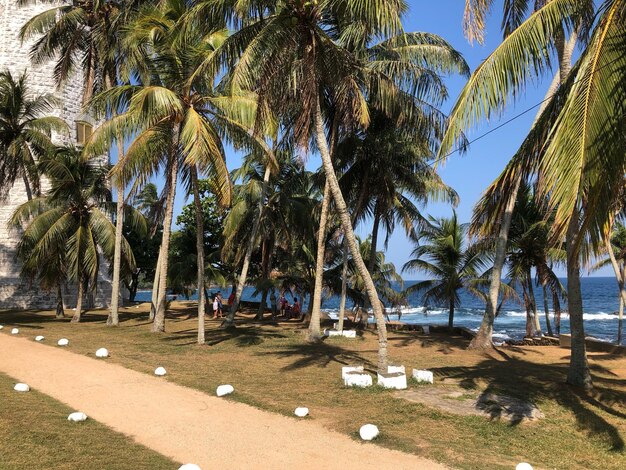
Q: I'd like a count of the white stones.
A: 13